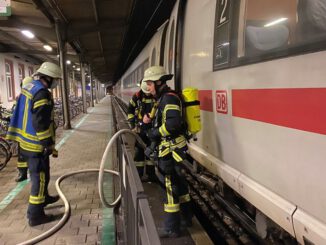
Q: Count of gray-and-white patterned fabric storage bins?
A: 0